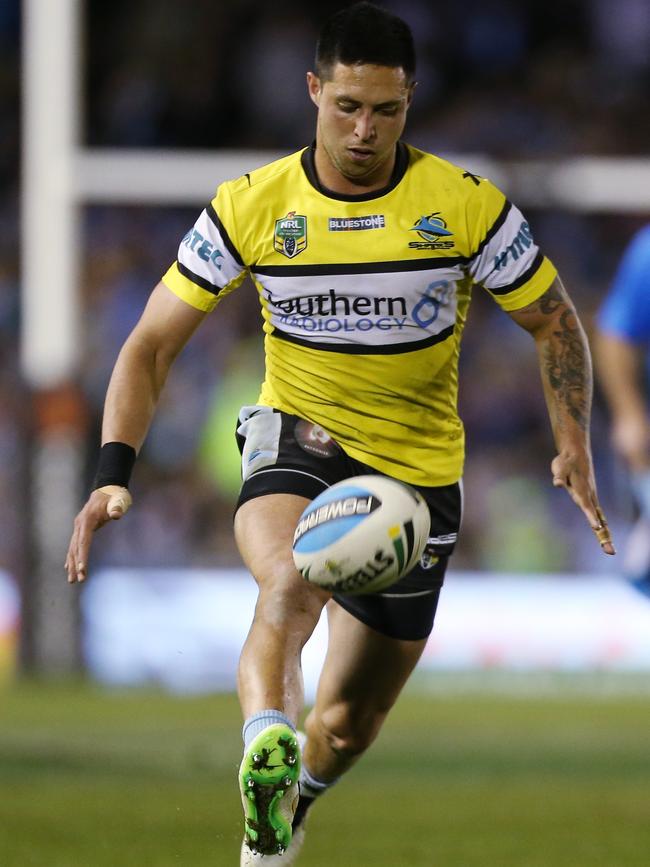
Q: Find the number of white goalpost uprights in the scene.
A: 1